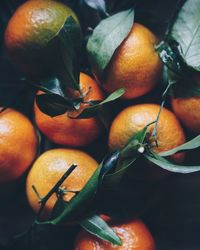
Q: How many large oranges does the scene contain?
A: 8